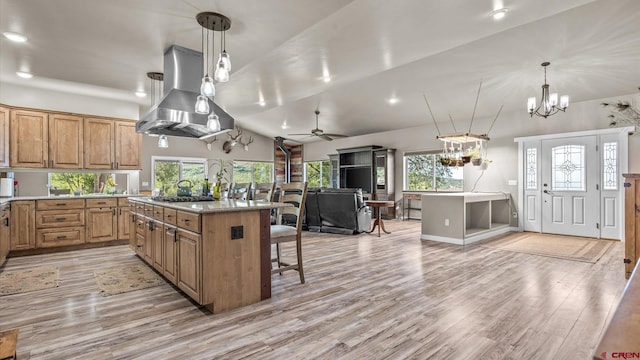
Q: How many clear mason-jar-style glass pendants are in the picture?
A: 6